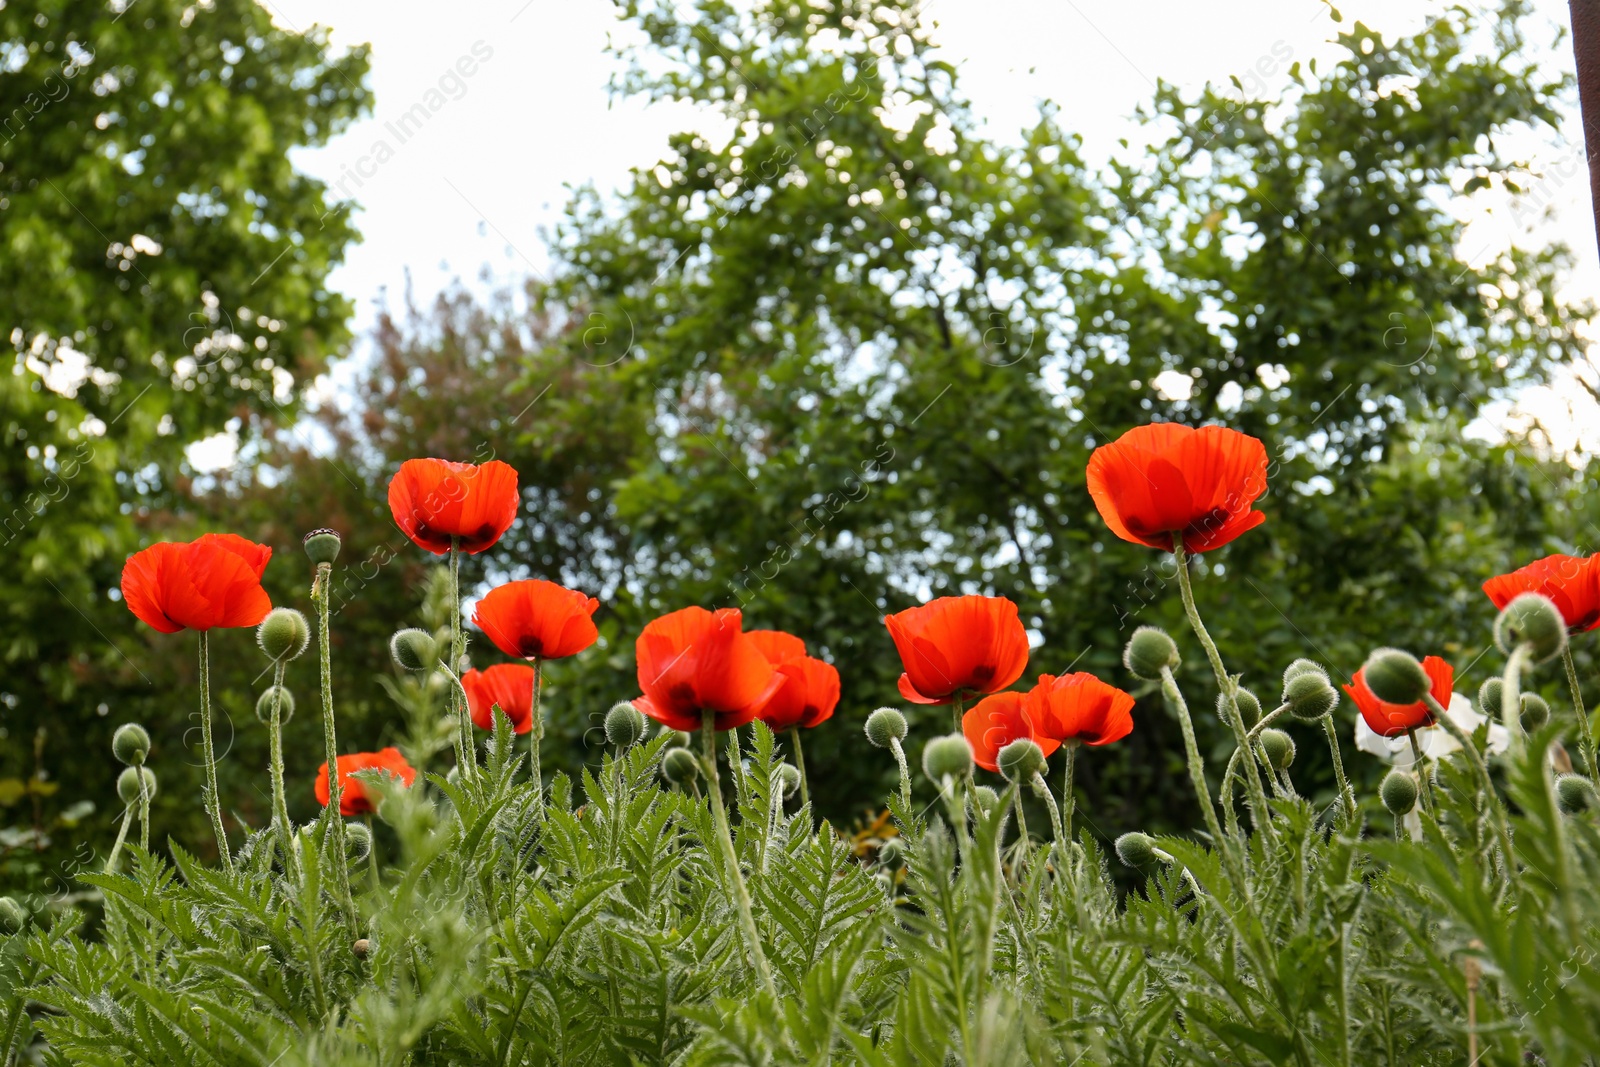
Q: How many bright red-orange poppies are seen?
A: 13